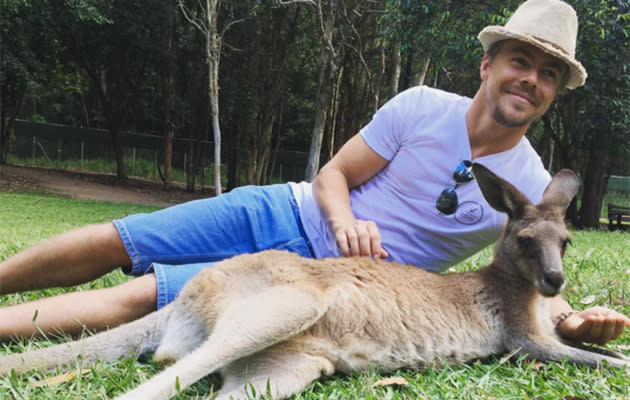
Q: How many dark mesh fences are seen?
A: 1